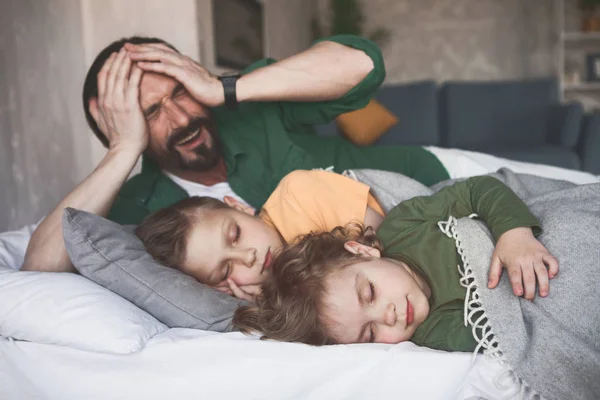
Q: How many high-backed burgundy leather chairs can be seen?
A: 0